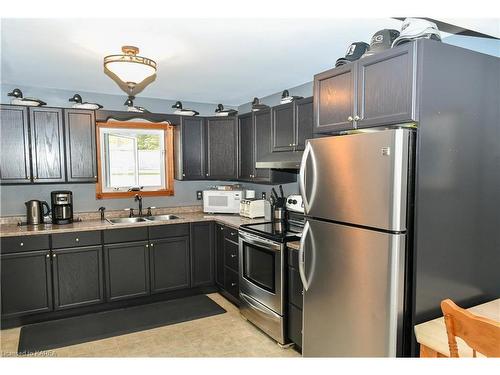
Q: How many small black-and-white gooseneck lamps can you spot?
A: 0